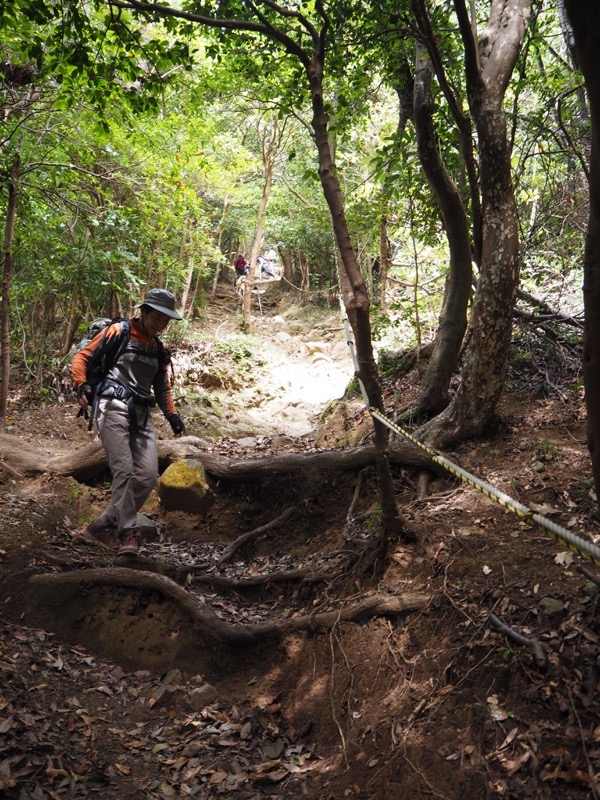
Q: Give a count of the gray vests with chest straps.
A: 1